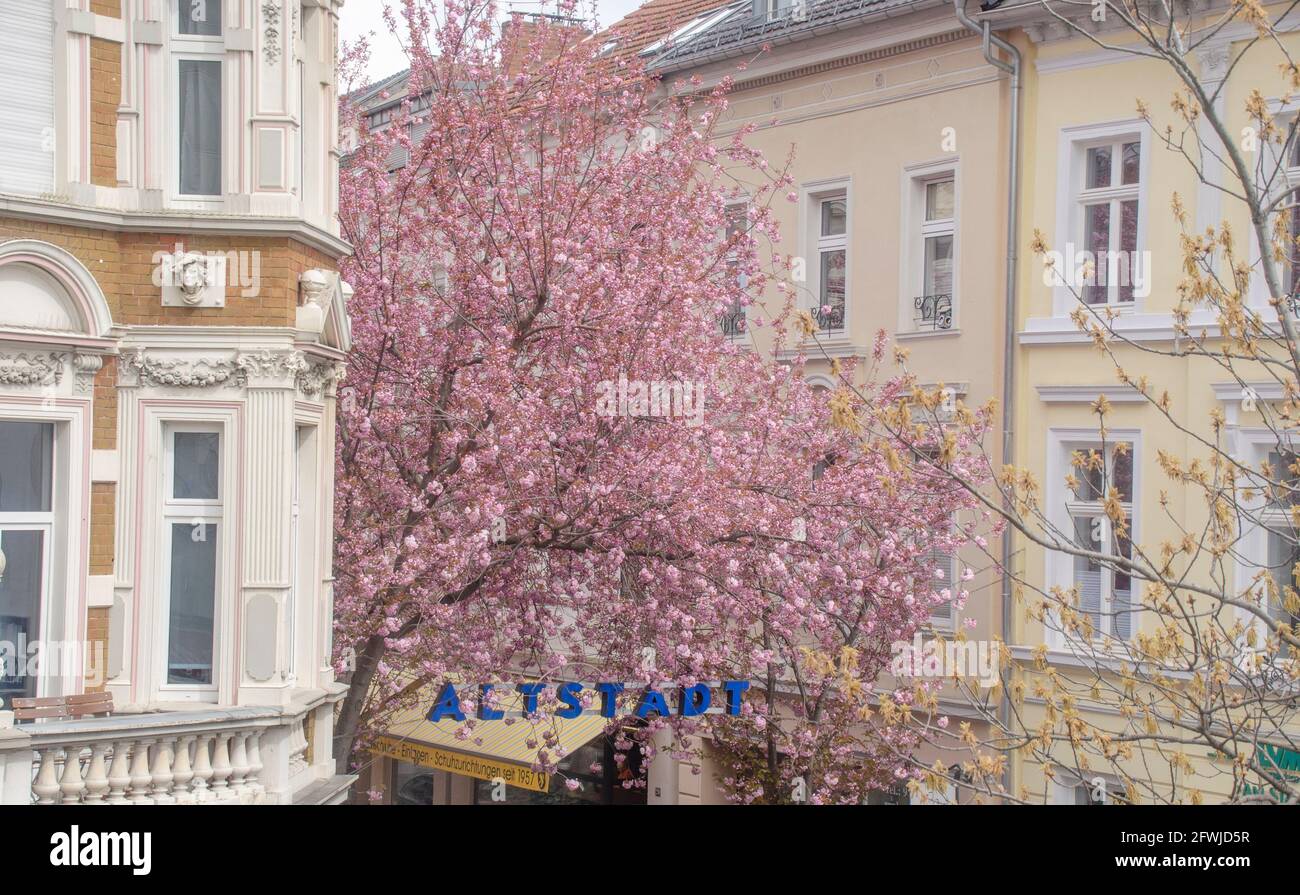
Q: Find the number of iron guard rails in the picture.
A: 3